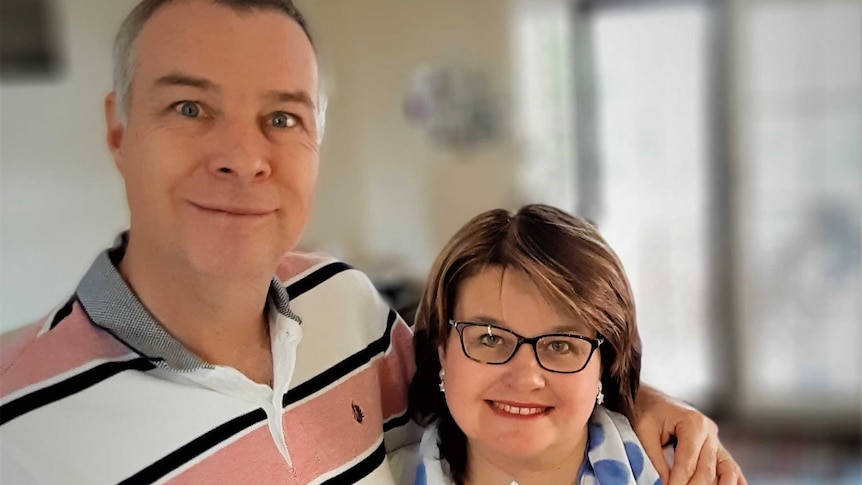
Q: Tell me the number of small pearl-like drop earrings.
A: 2